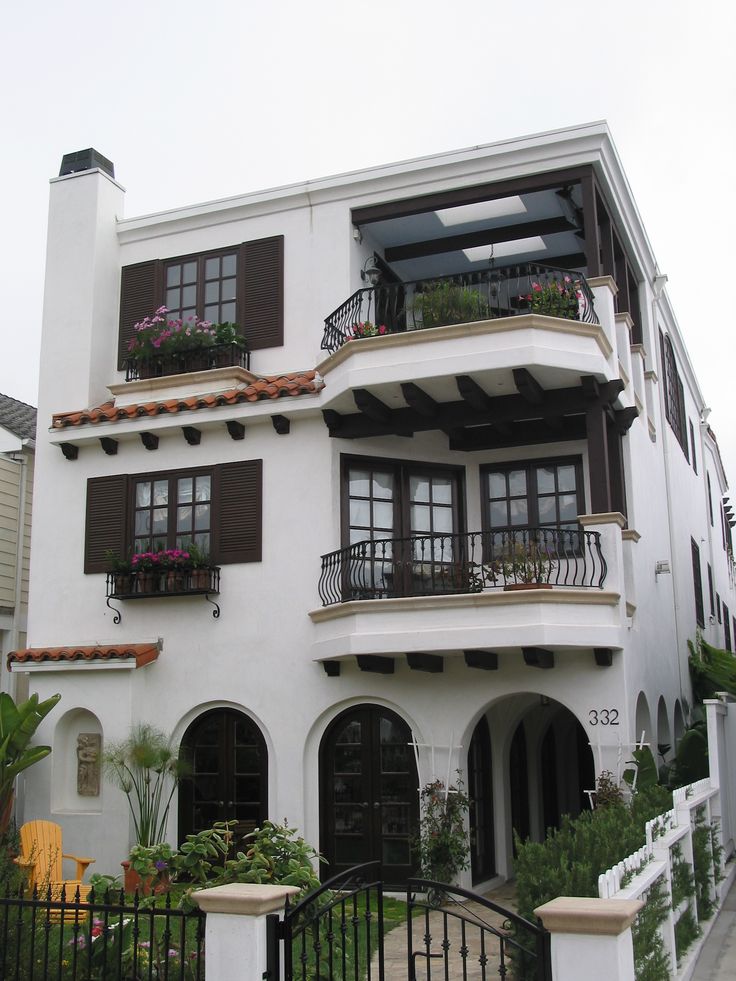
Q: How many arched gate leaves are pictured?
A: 2